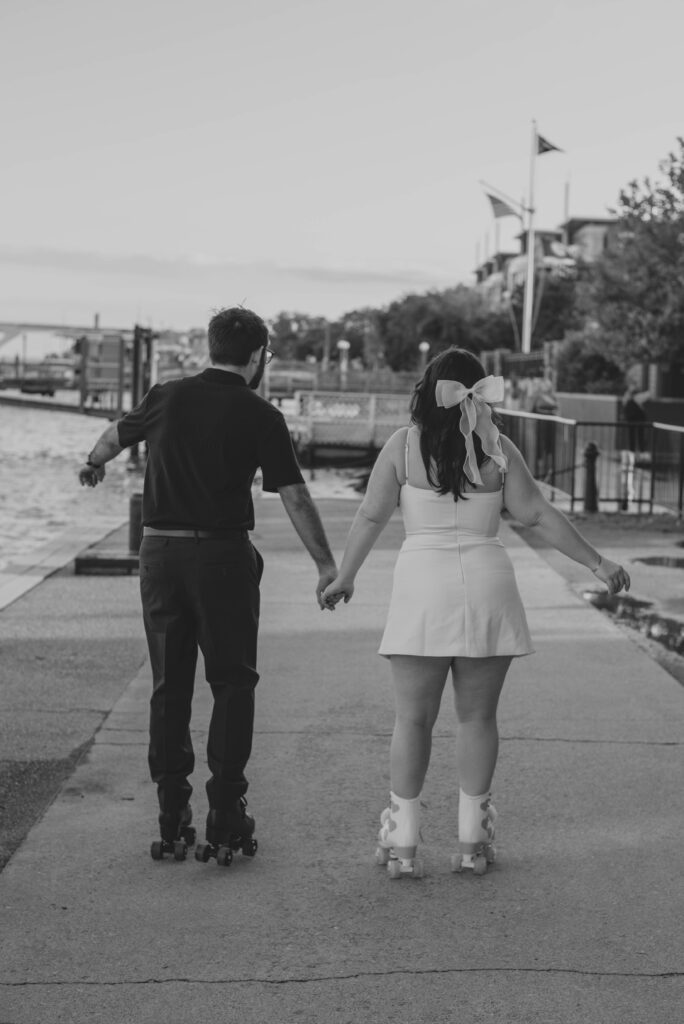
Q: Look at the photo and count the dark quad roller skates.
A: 2